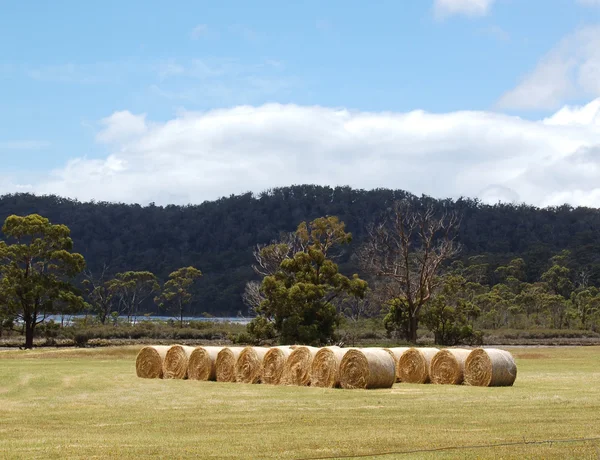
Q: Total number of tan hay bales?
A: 13